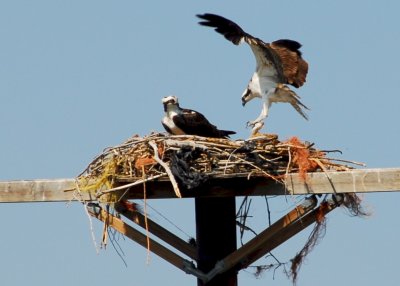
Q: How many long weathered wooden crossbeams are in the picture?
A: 1